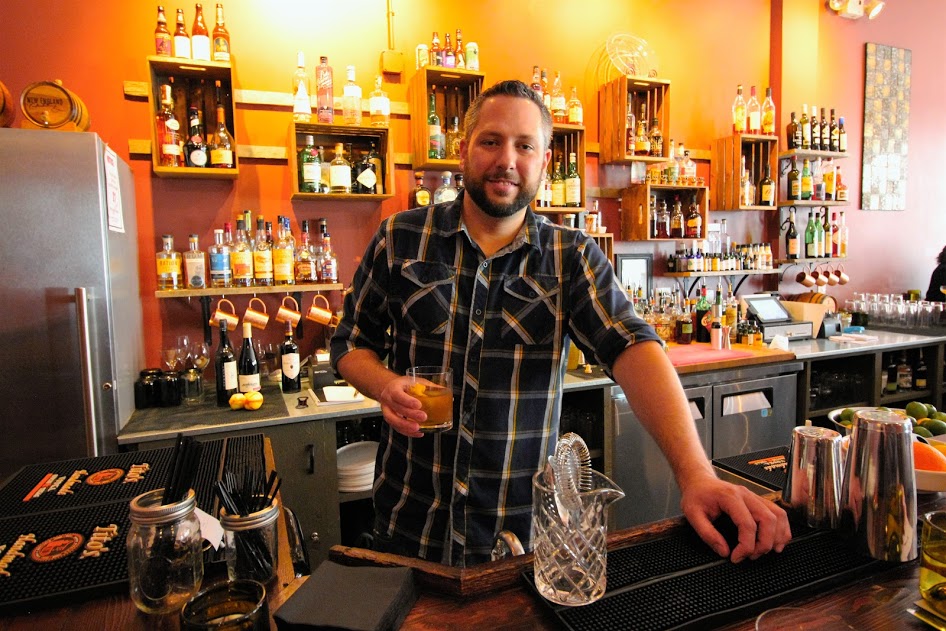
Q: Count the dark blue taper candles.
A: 0